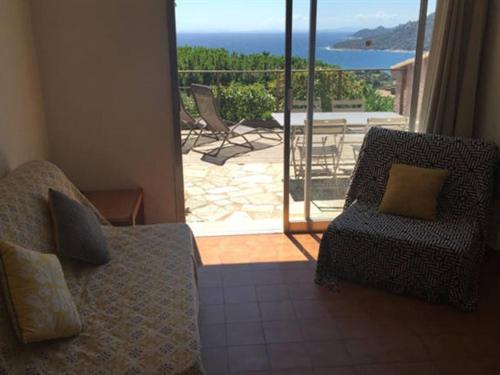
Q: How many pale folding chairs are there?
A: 4